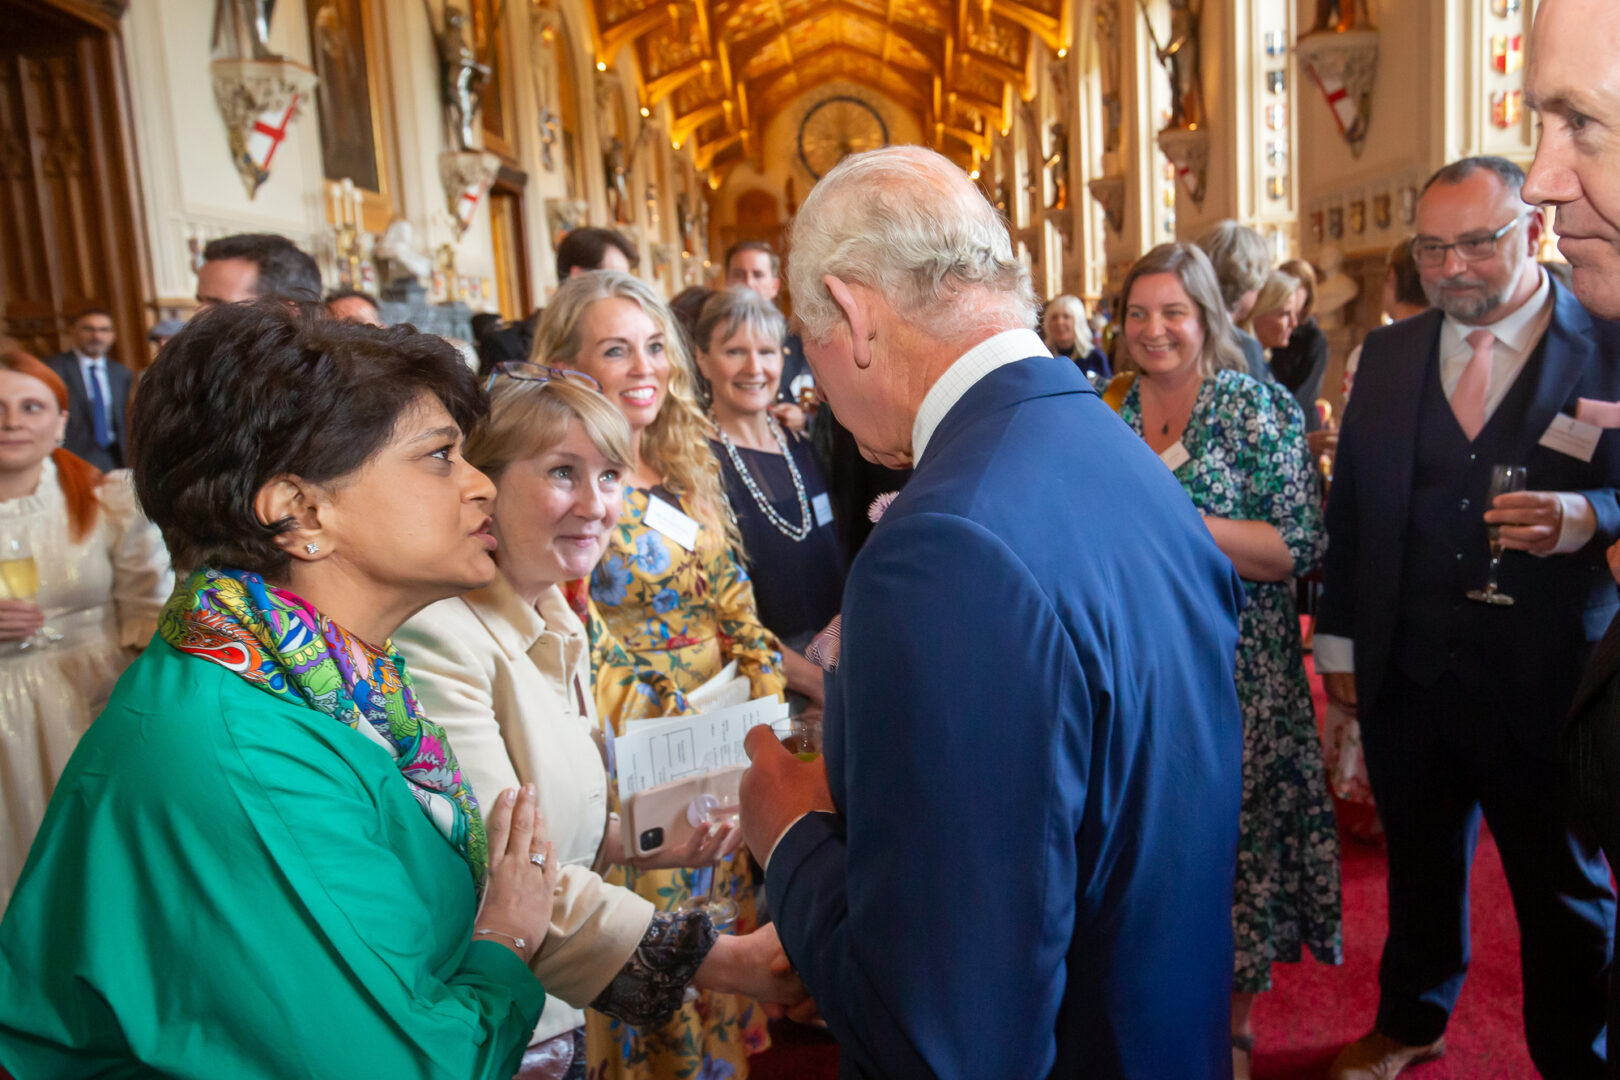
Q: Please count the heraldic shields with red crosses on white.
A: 4